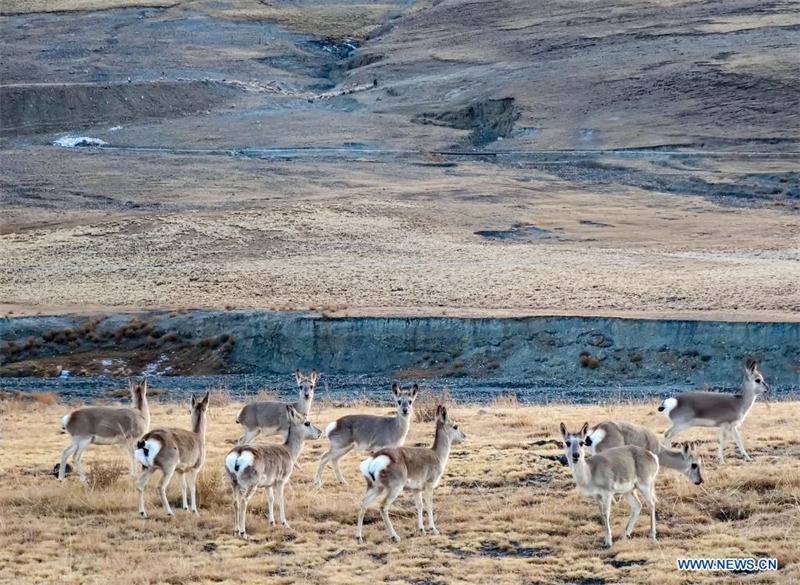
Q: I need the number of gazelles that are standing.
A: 9